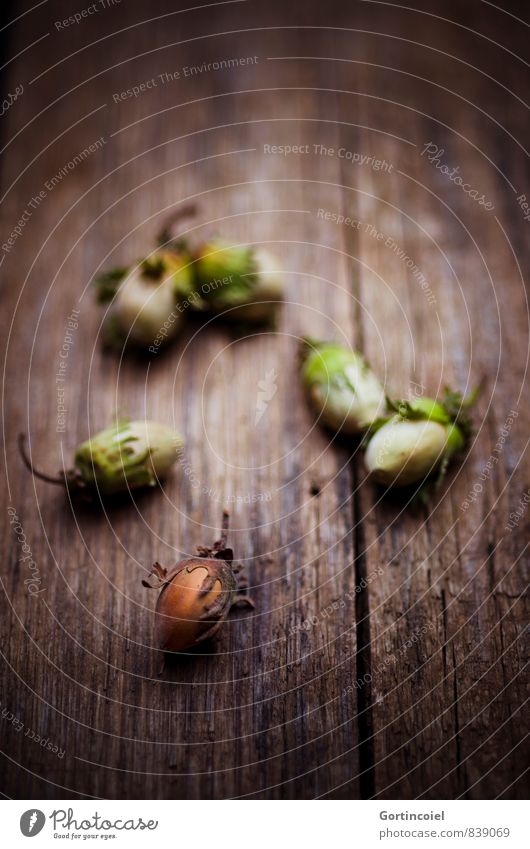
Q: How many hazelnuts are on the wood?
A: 6